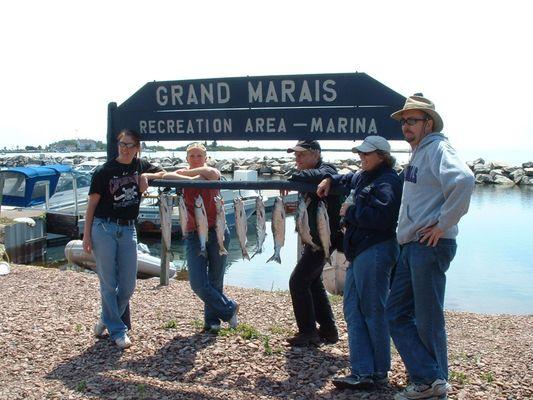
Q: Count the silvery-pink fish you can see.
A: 9